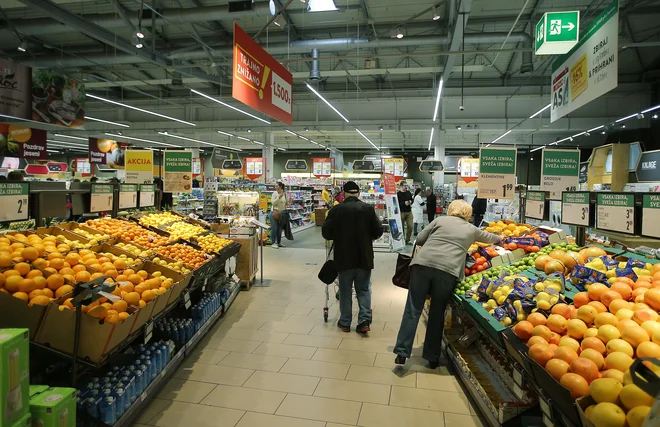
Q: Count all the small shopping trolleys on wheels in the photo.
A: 1